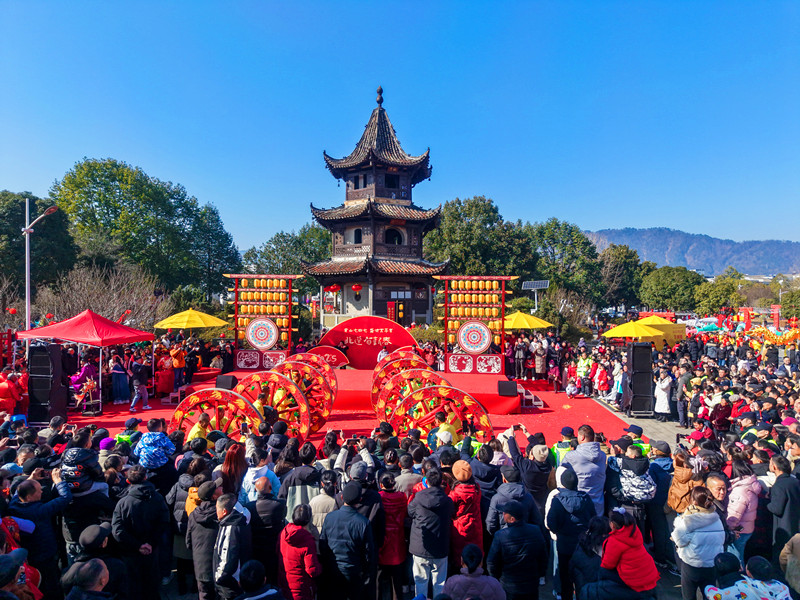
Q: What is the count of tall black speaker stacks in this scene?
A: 2